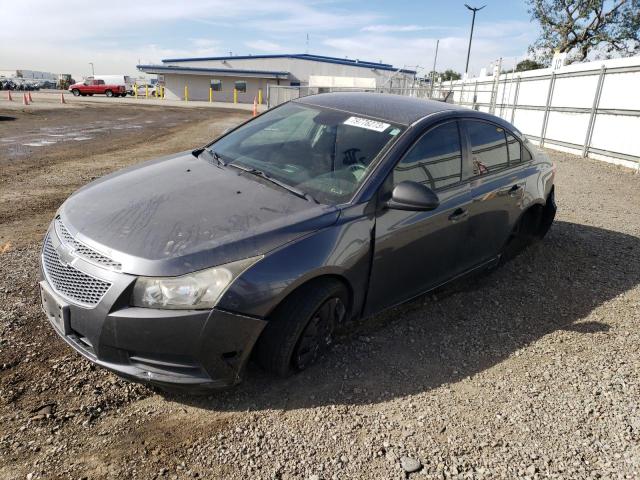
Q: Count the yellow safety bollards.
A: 8